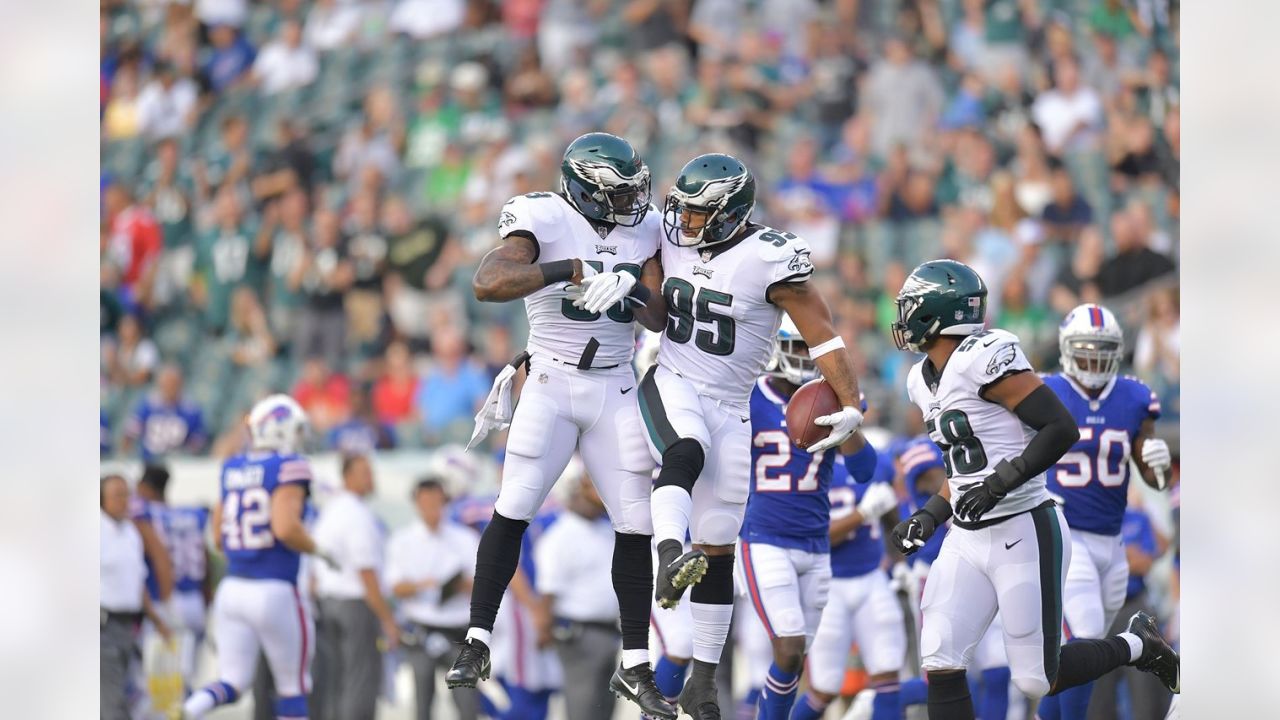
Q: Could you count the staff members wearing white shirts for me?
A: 4